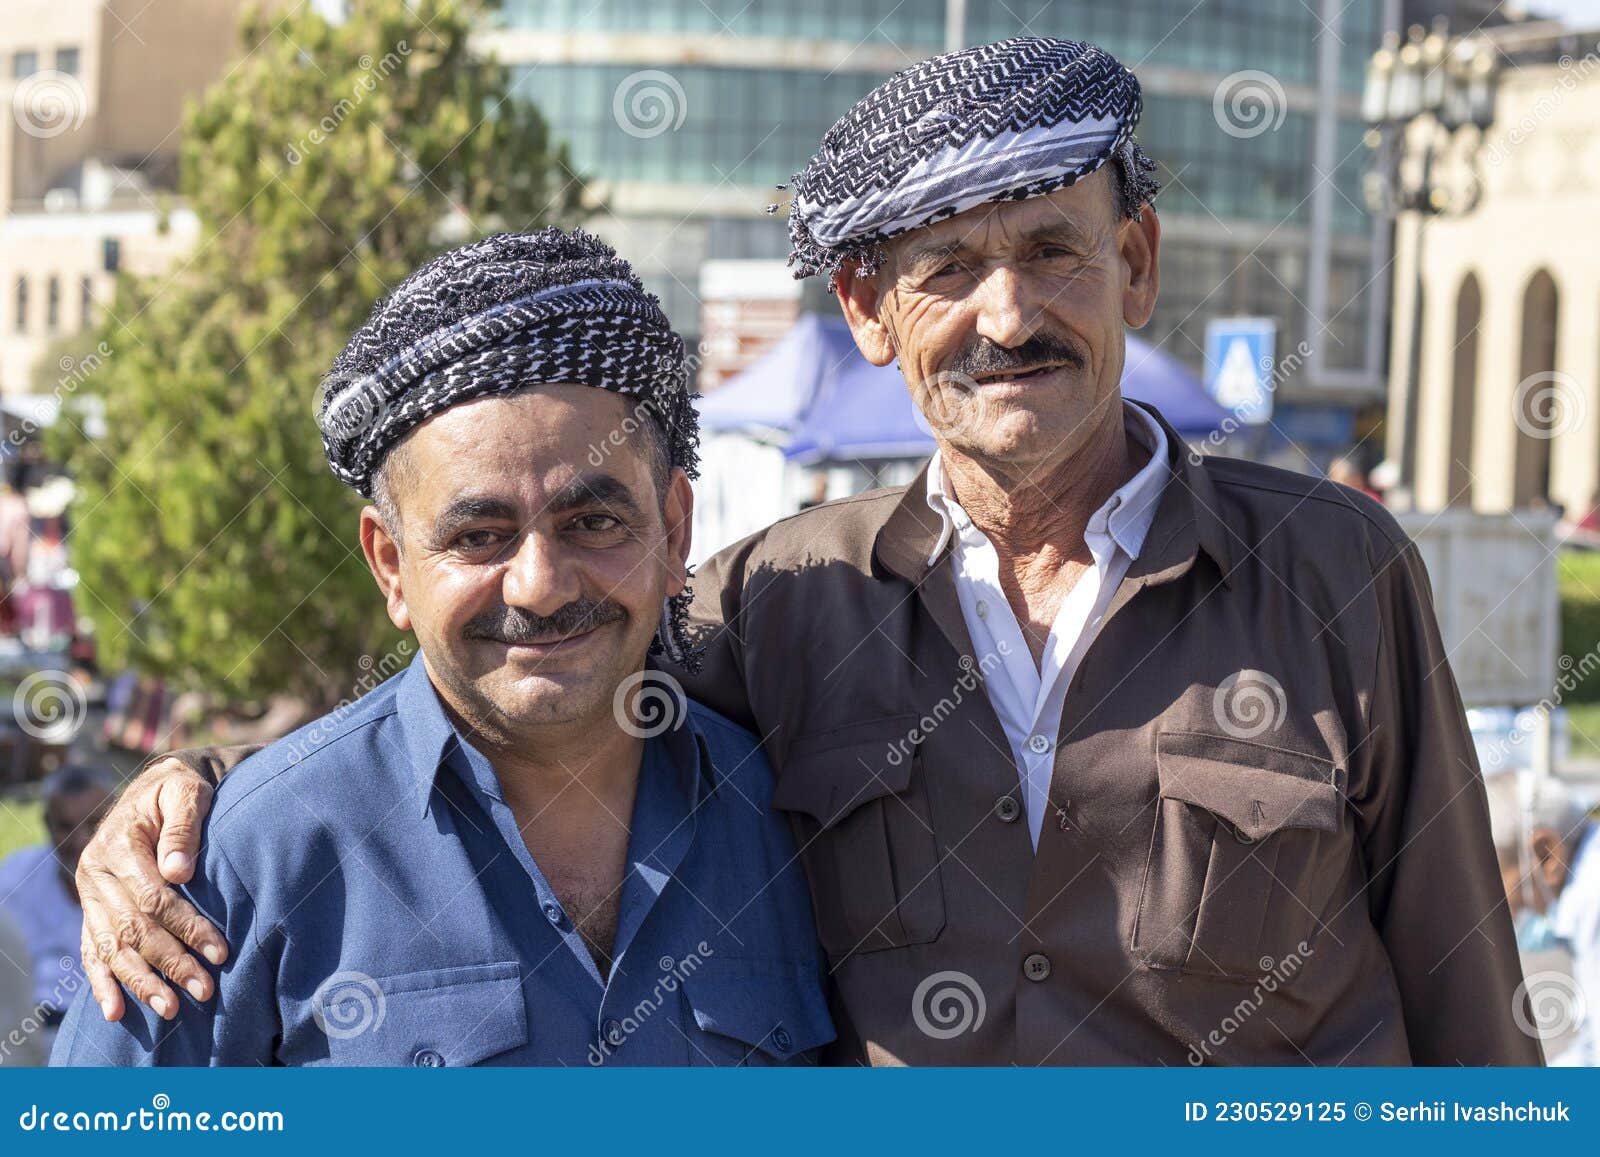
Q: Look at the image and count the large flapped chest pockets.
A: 4